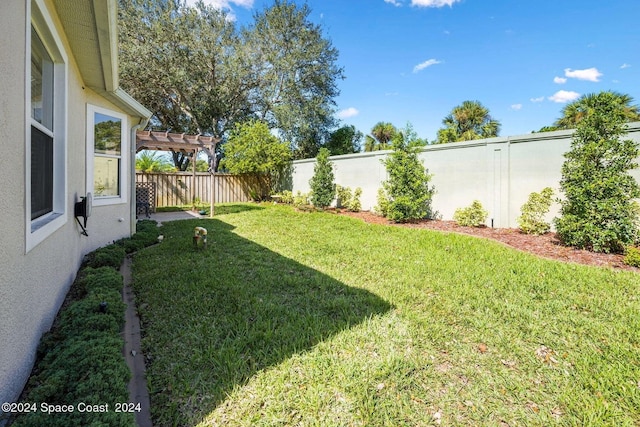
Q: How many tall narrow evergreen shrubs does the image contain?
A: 3